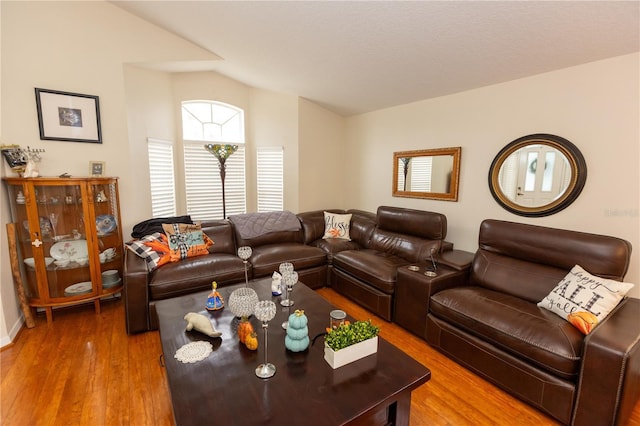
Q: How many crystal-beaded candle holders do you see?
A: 5